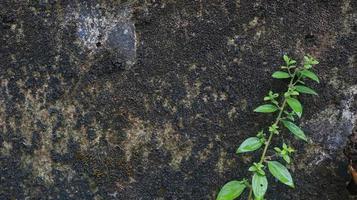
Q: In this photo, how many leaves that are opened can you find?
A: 10